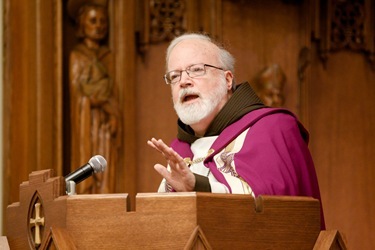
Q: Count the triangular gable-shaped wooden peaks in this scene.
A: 3